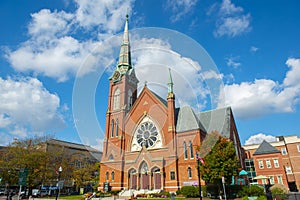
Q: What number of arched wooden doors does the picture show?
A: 3